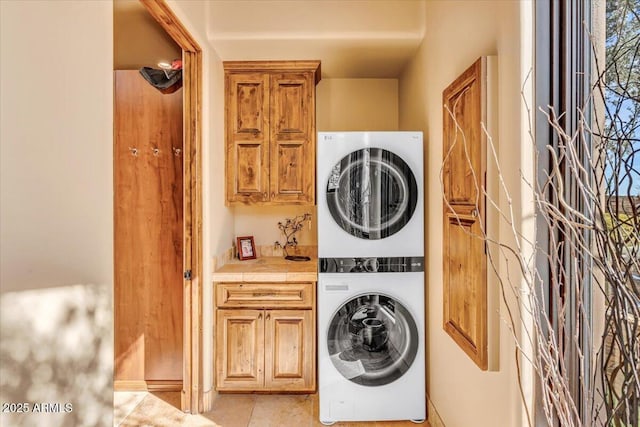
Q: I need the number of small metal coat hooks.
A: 3